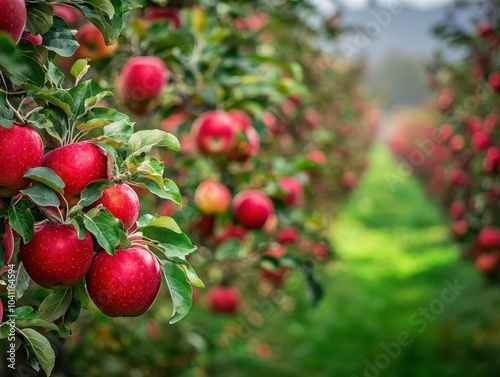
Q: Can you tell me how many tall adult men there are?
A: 0